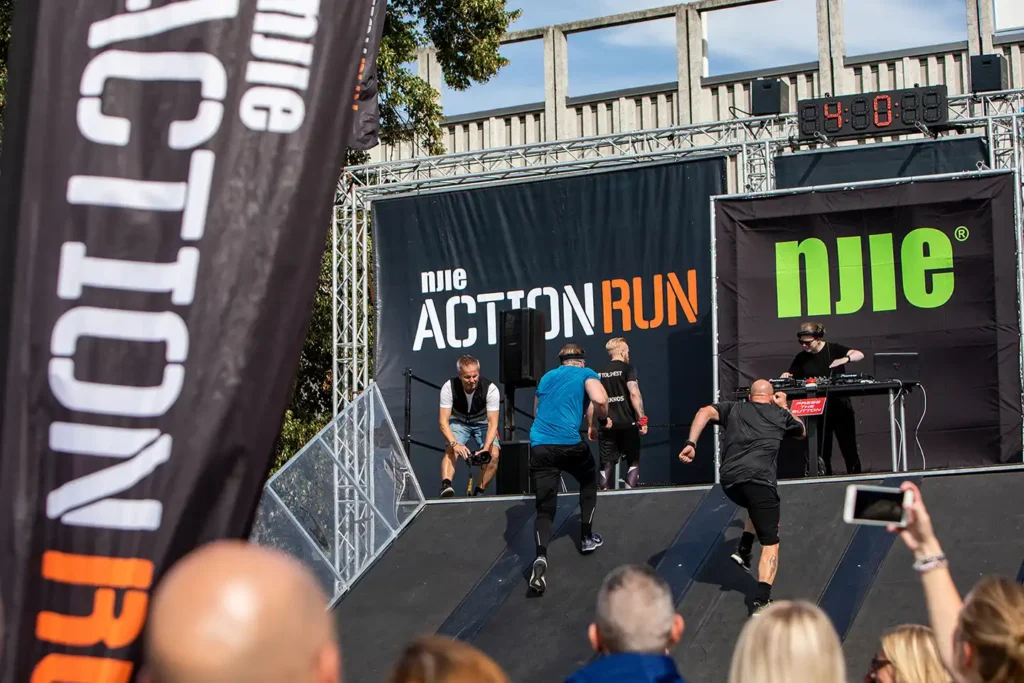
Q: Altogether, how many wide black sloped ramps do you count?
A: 1